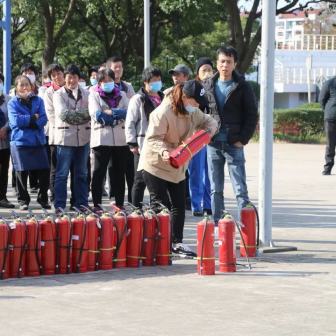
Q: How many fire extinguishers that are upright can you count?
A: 15